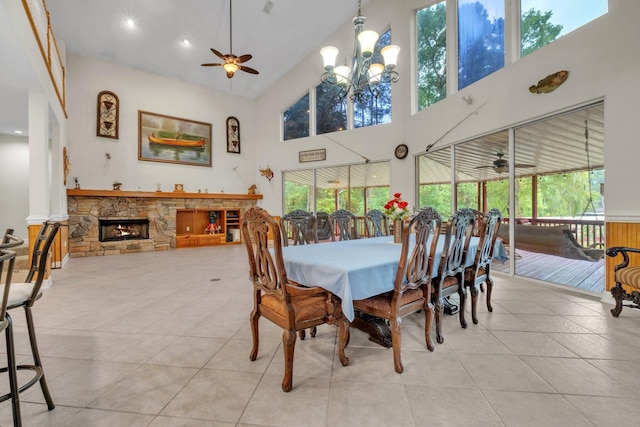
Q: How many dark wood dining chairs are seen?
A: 8